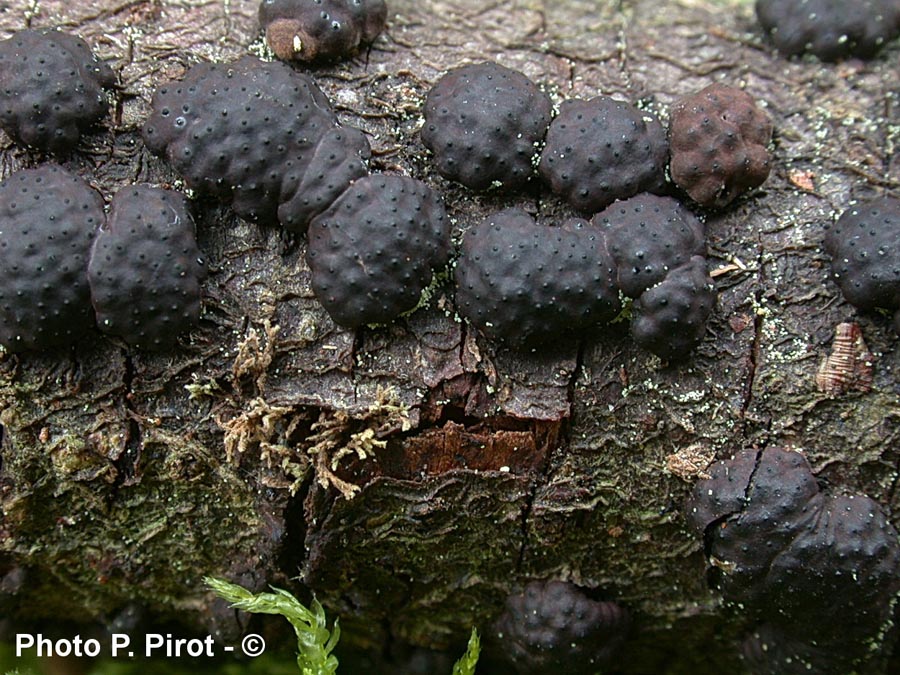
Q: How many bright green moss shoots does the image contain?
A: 2